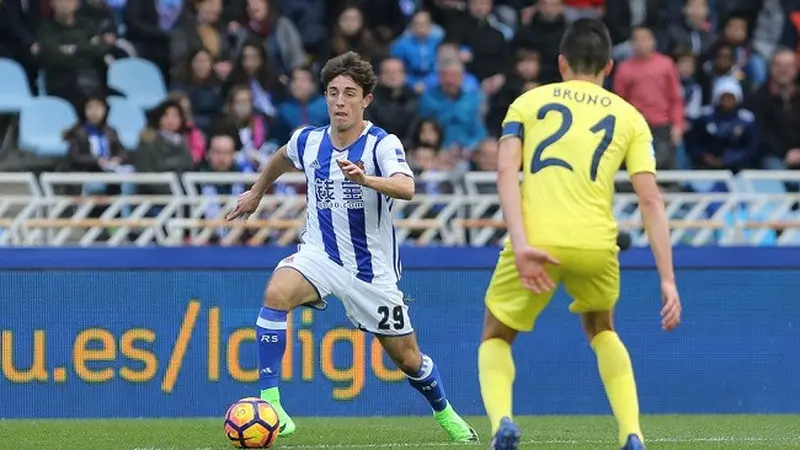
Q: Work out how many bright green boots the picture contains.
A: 2